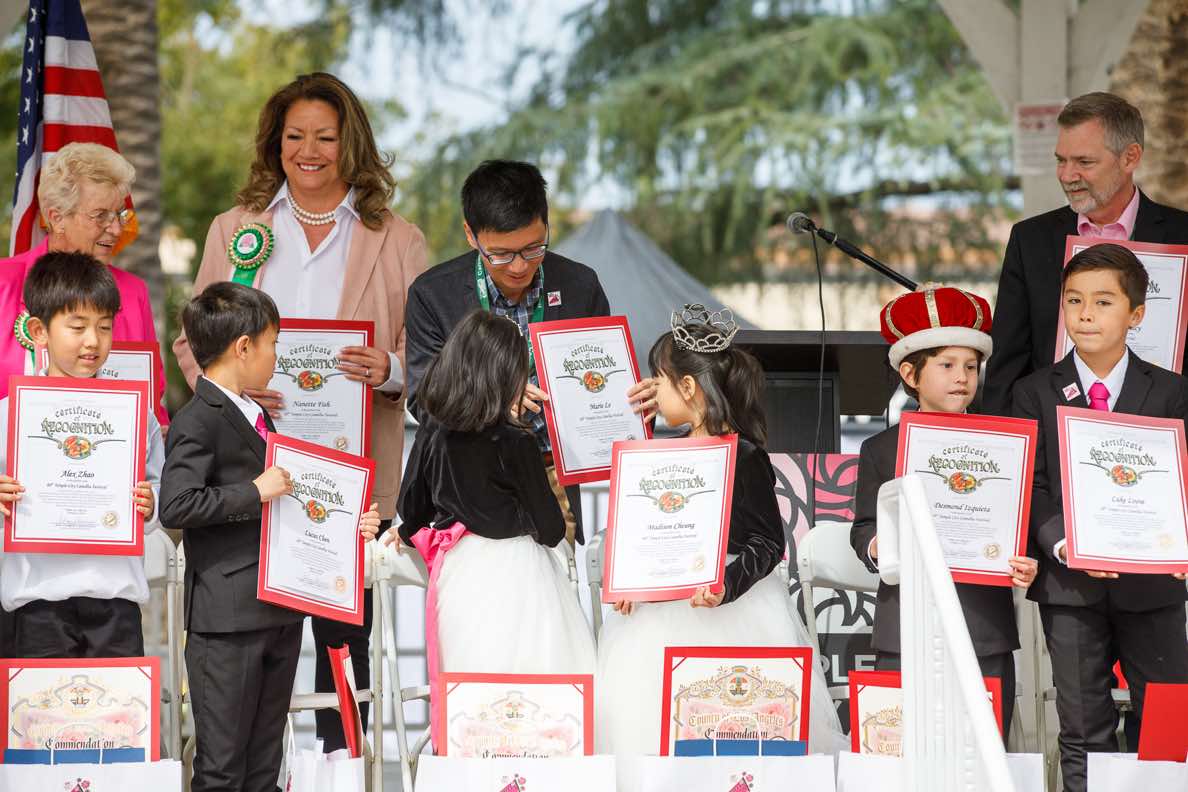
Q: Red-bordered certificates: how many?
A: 13